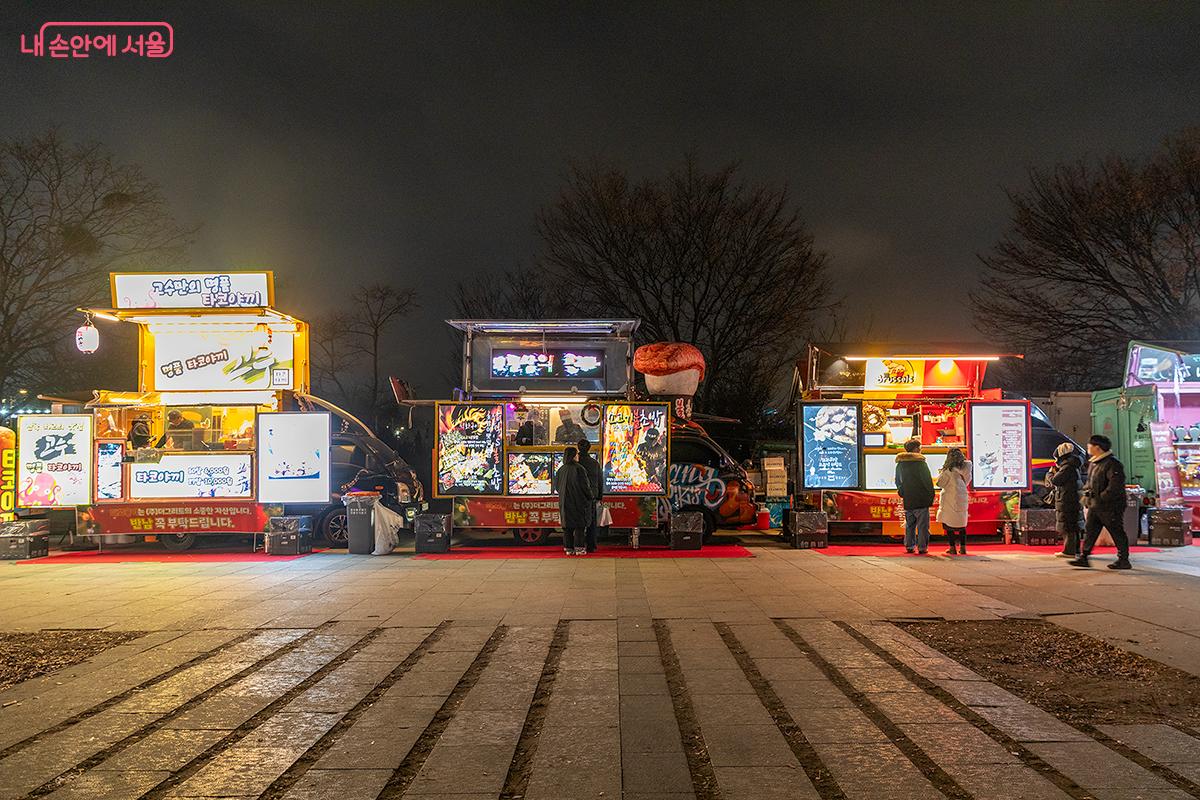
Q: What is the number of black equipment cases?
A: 7